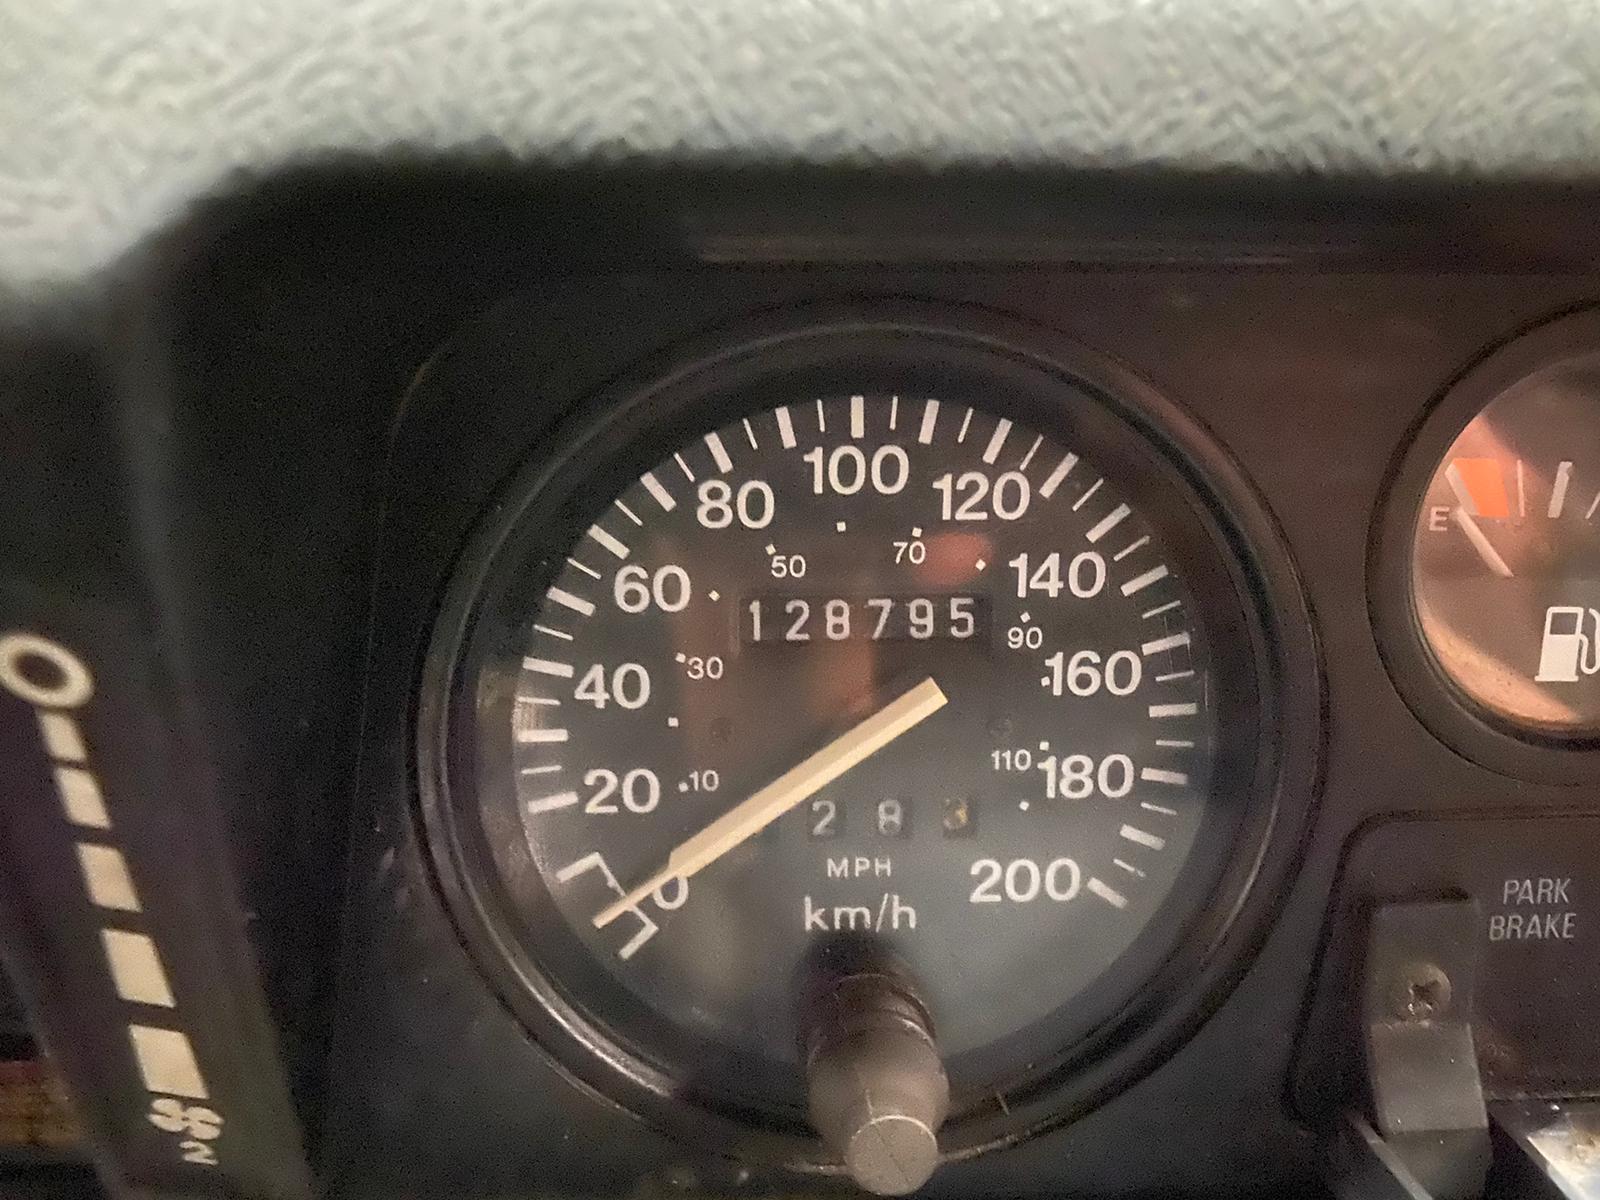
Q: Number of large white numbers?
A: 11